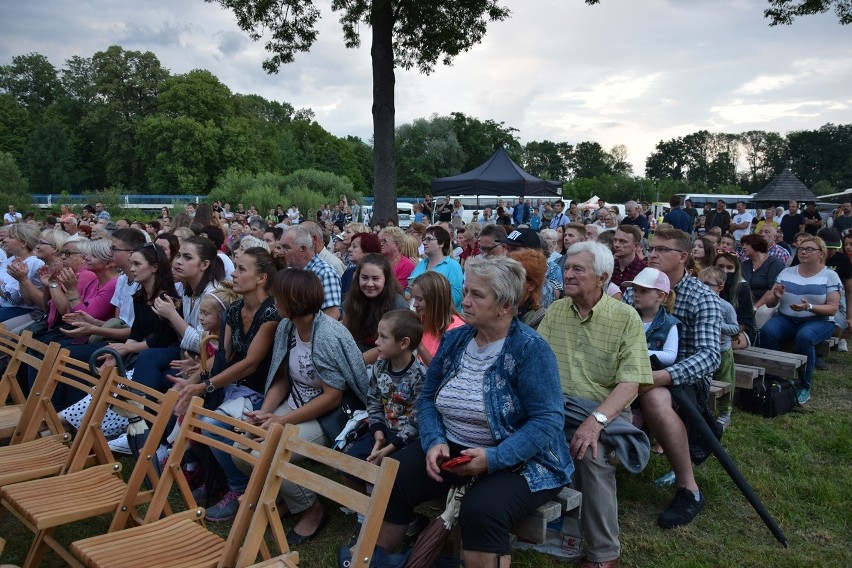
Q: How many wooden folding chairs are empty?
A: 6